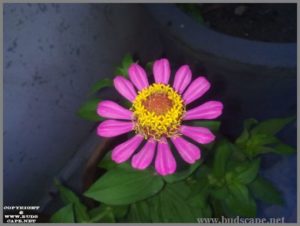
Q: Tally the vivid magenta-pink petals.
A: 13